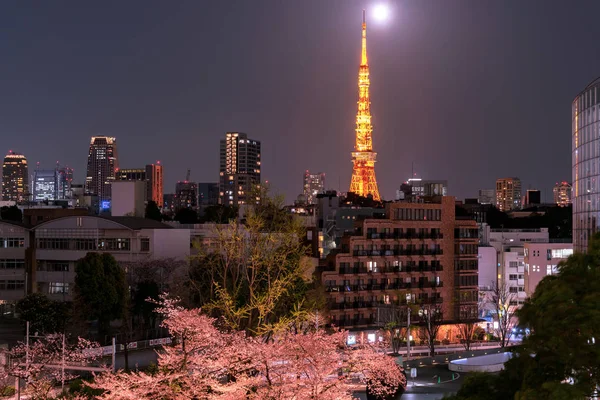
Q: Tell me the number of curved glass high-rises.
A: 1